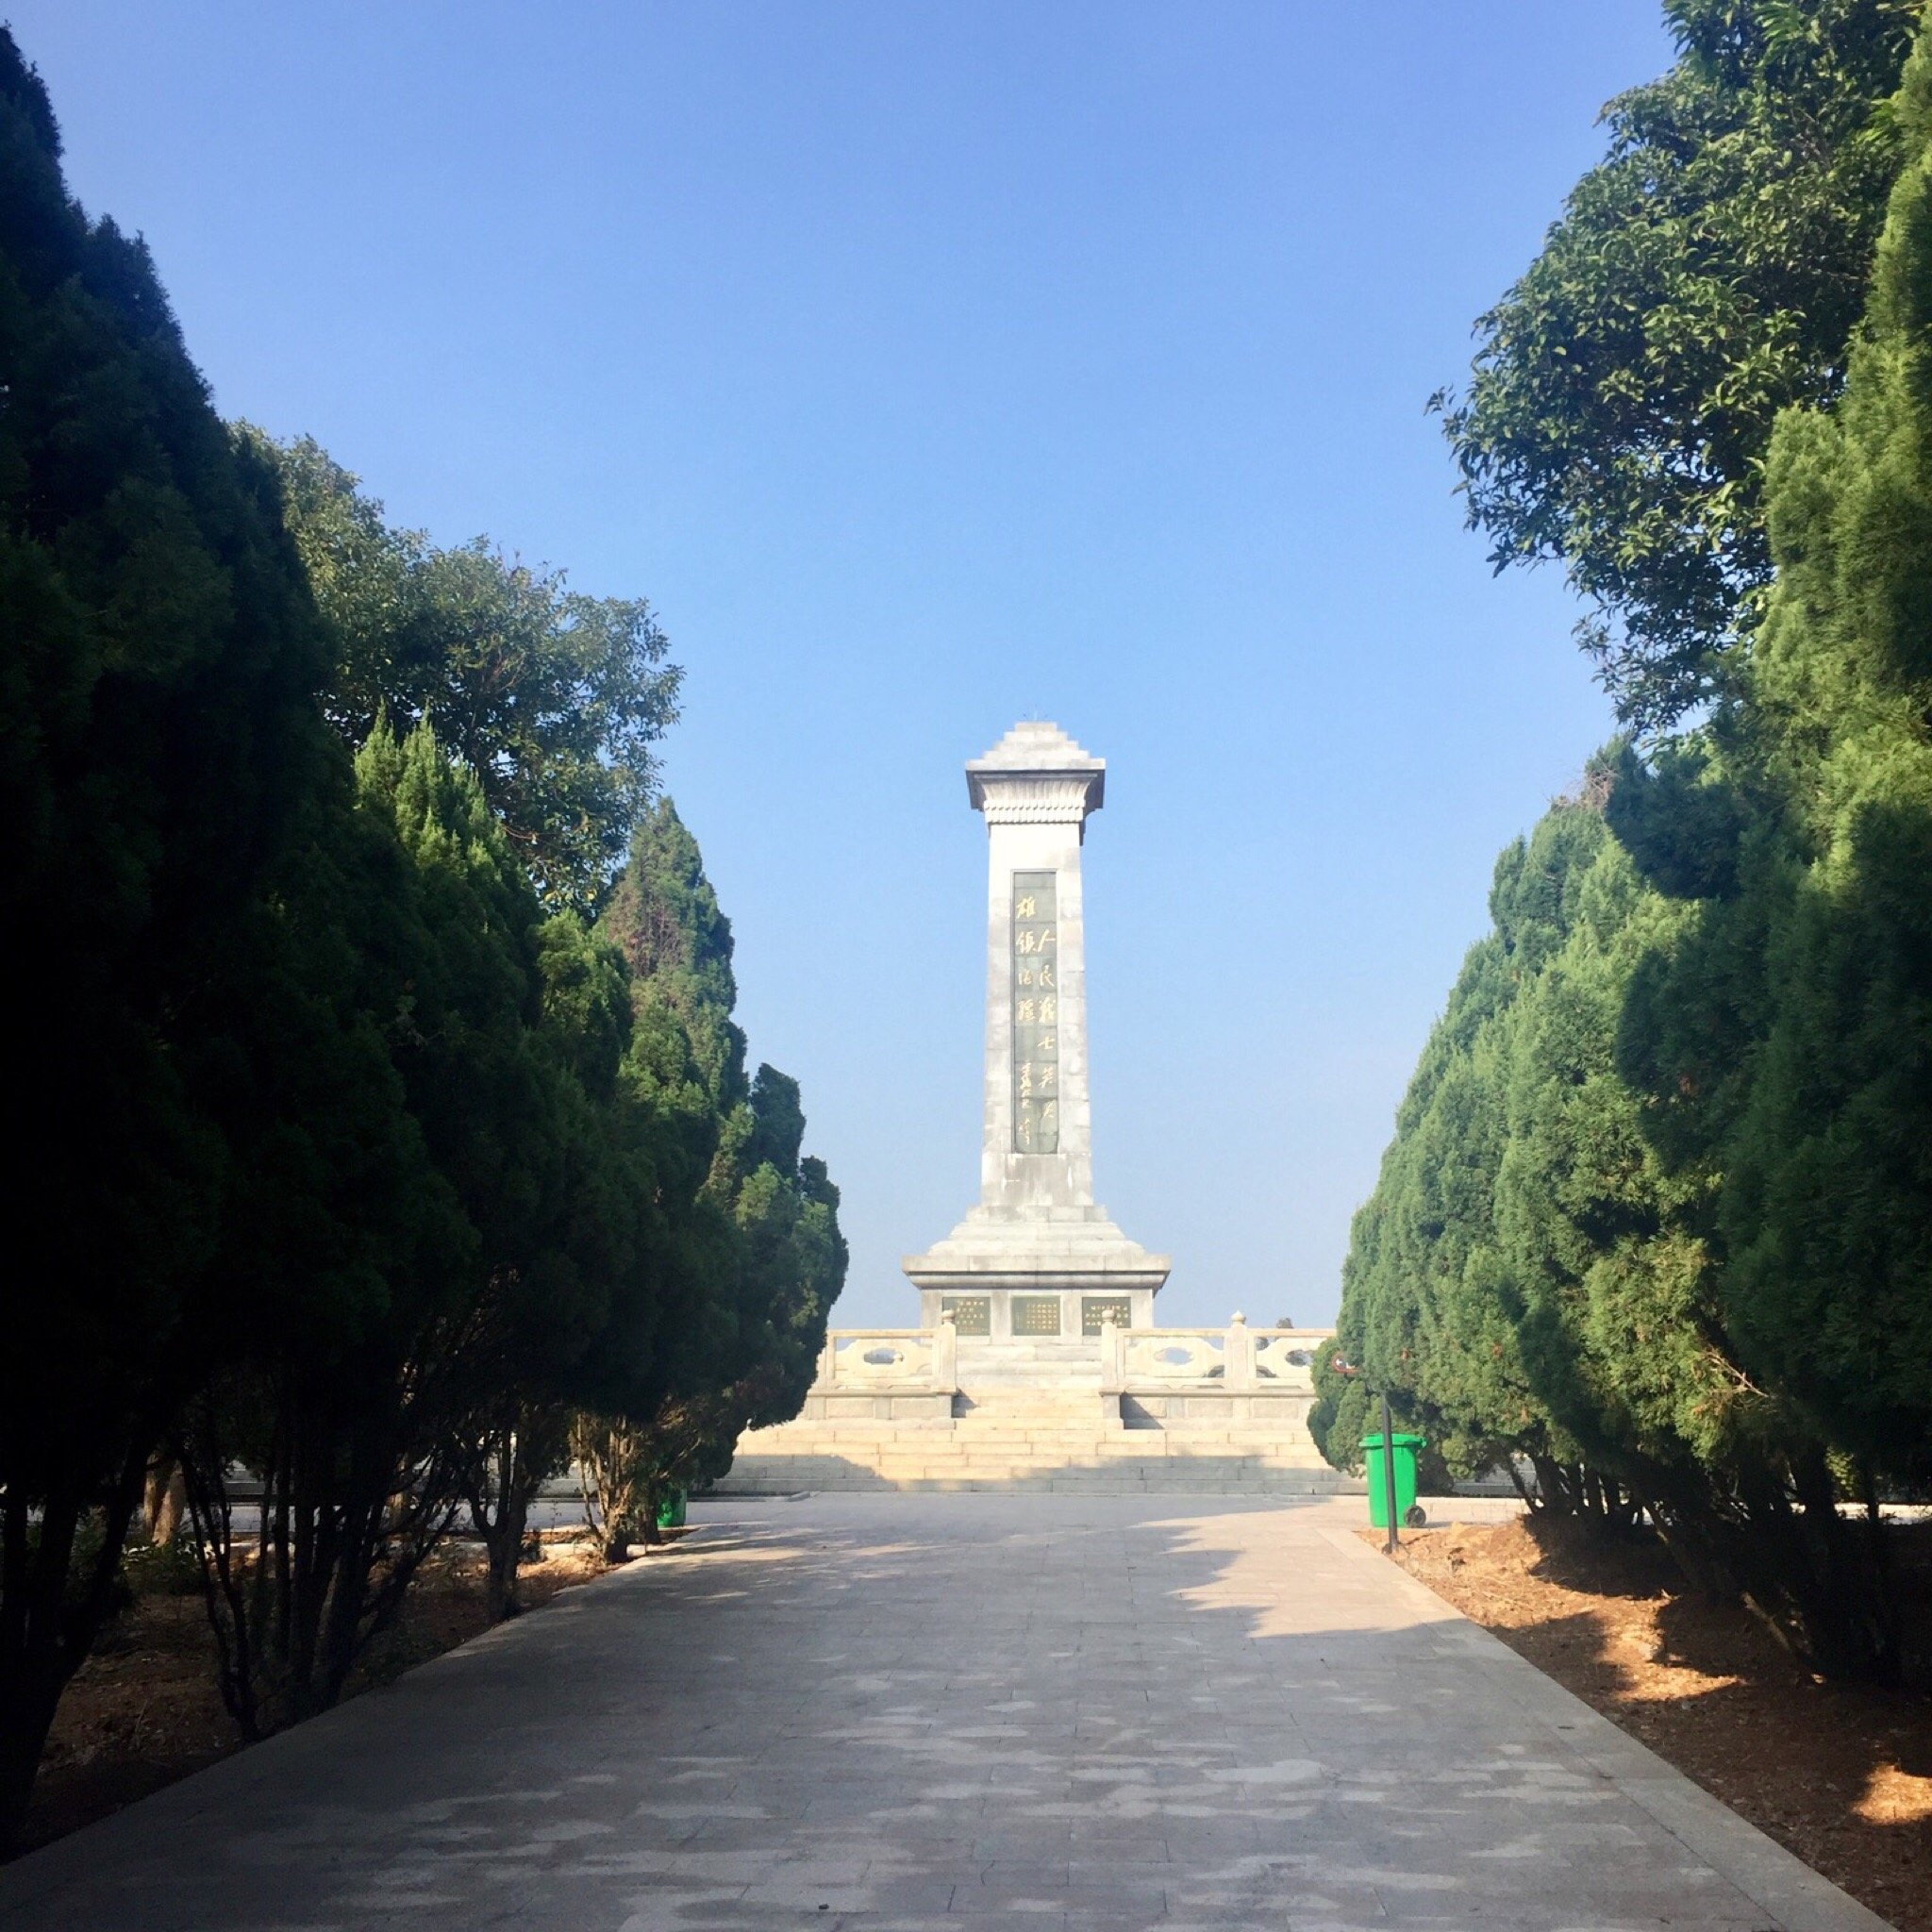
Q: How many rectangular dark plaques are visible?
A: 4